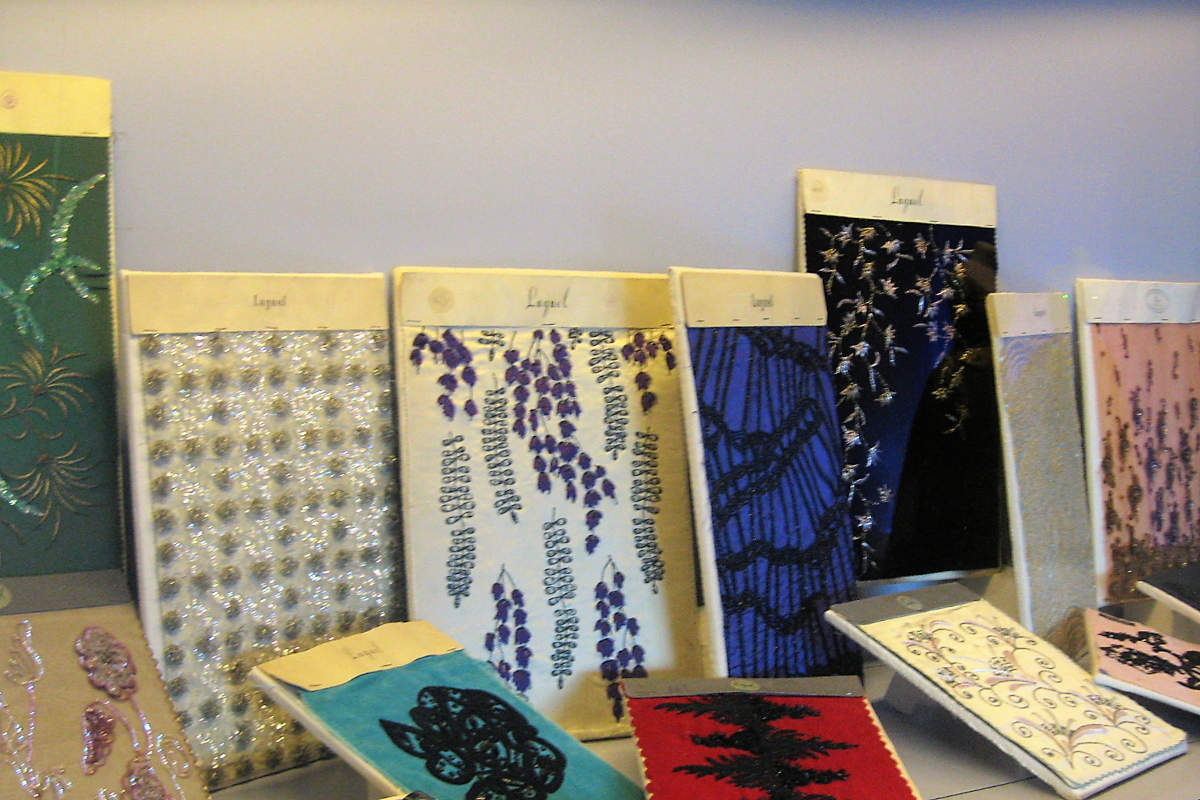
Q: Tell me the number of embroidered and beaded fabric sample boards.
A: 13